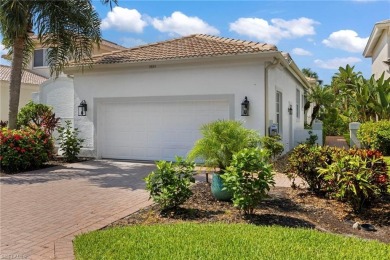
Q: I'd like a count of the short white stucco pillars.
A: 2